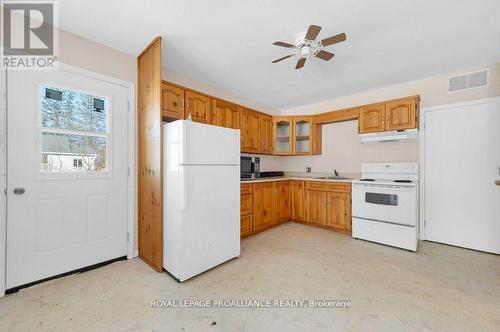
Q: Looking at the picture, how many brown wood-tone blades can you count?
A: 6